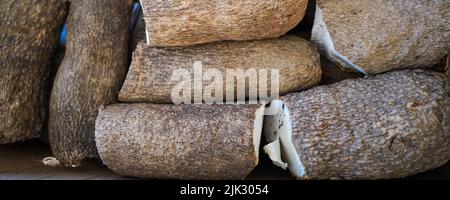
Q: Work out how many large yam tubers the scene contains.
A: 7